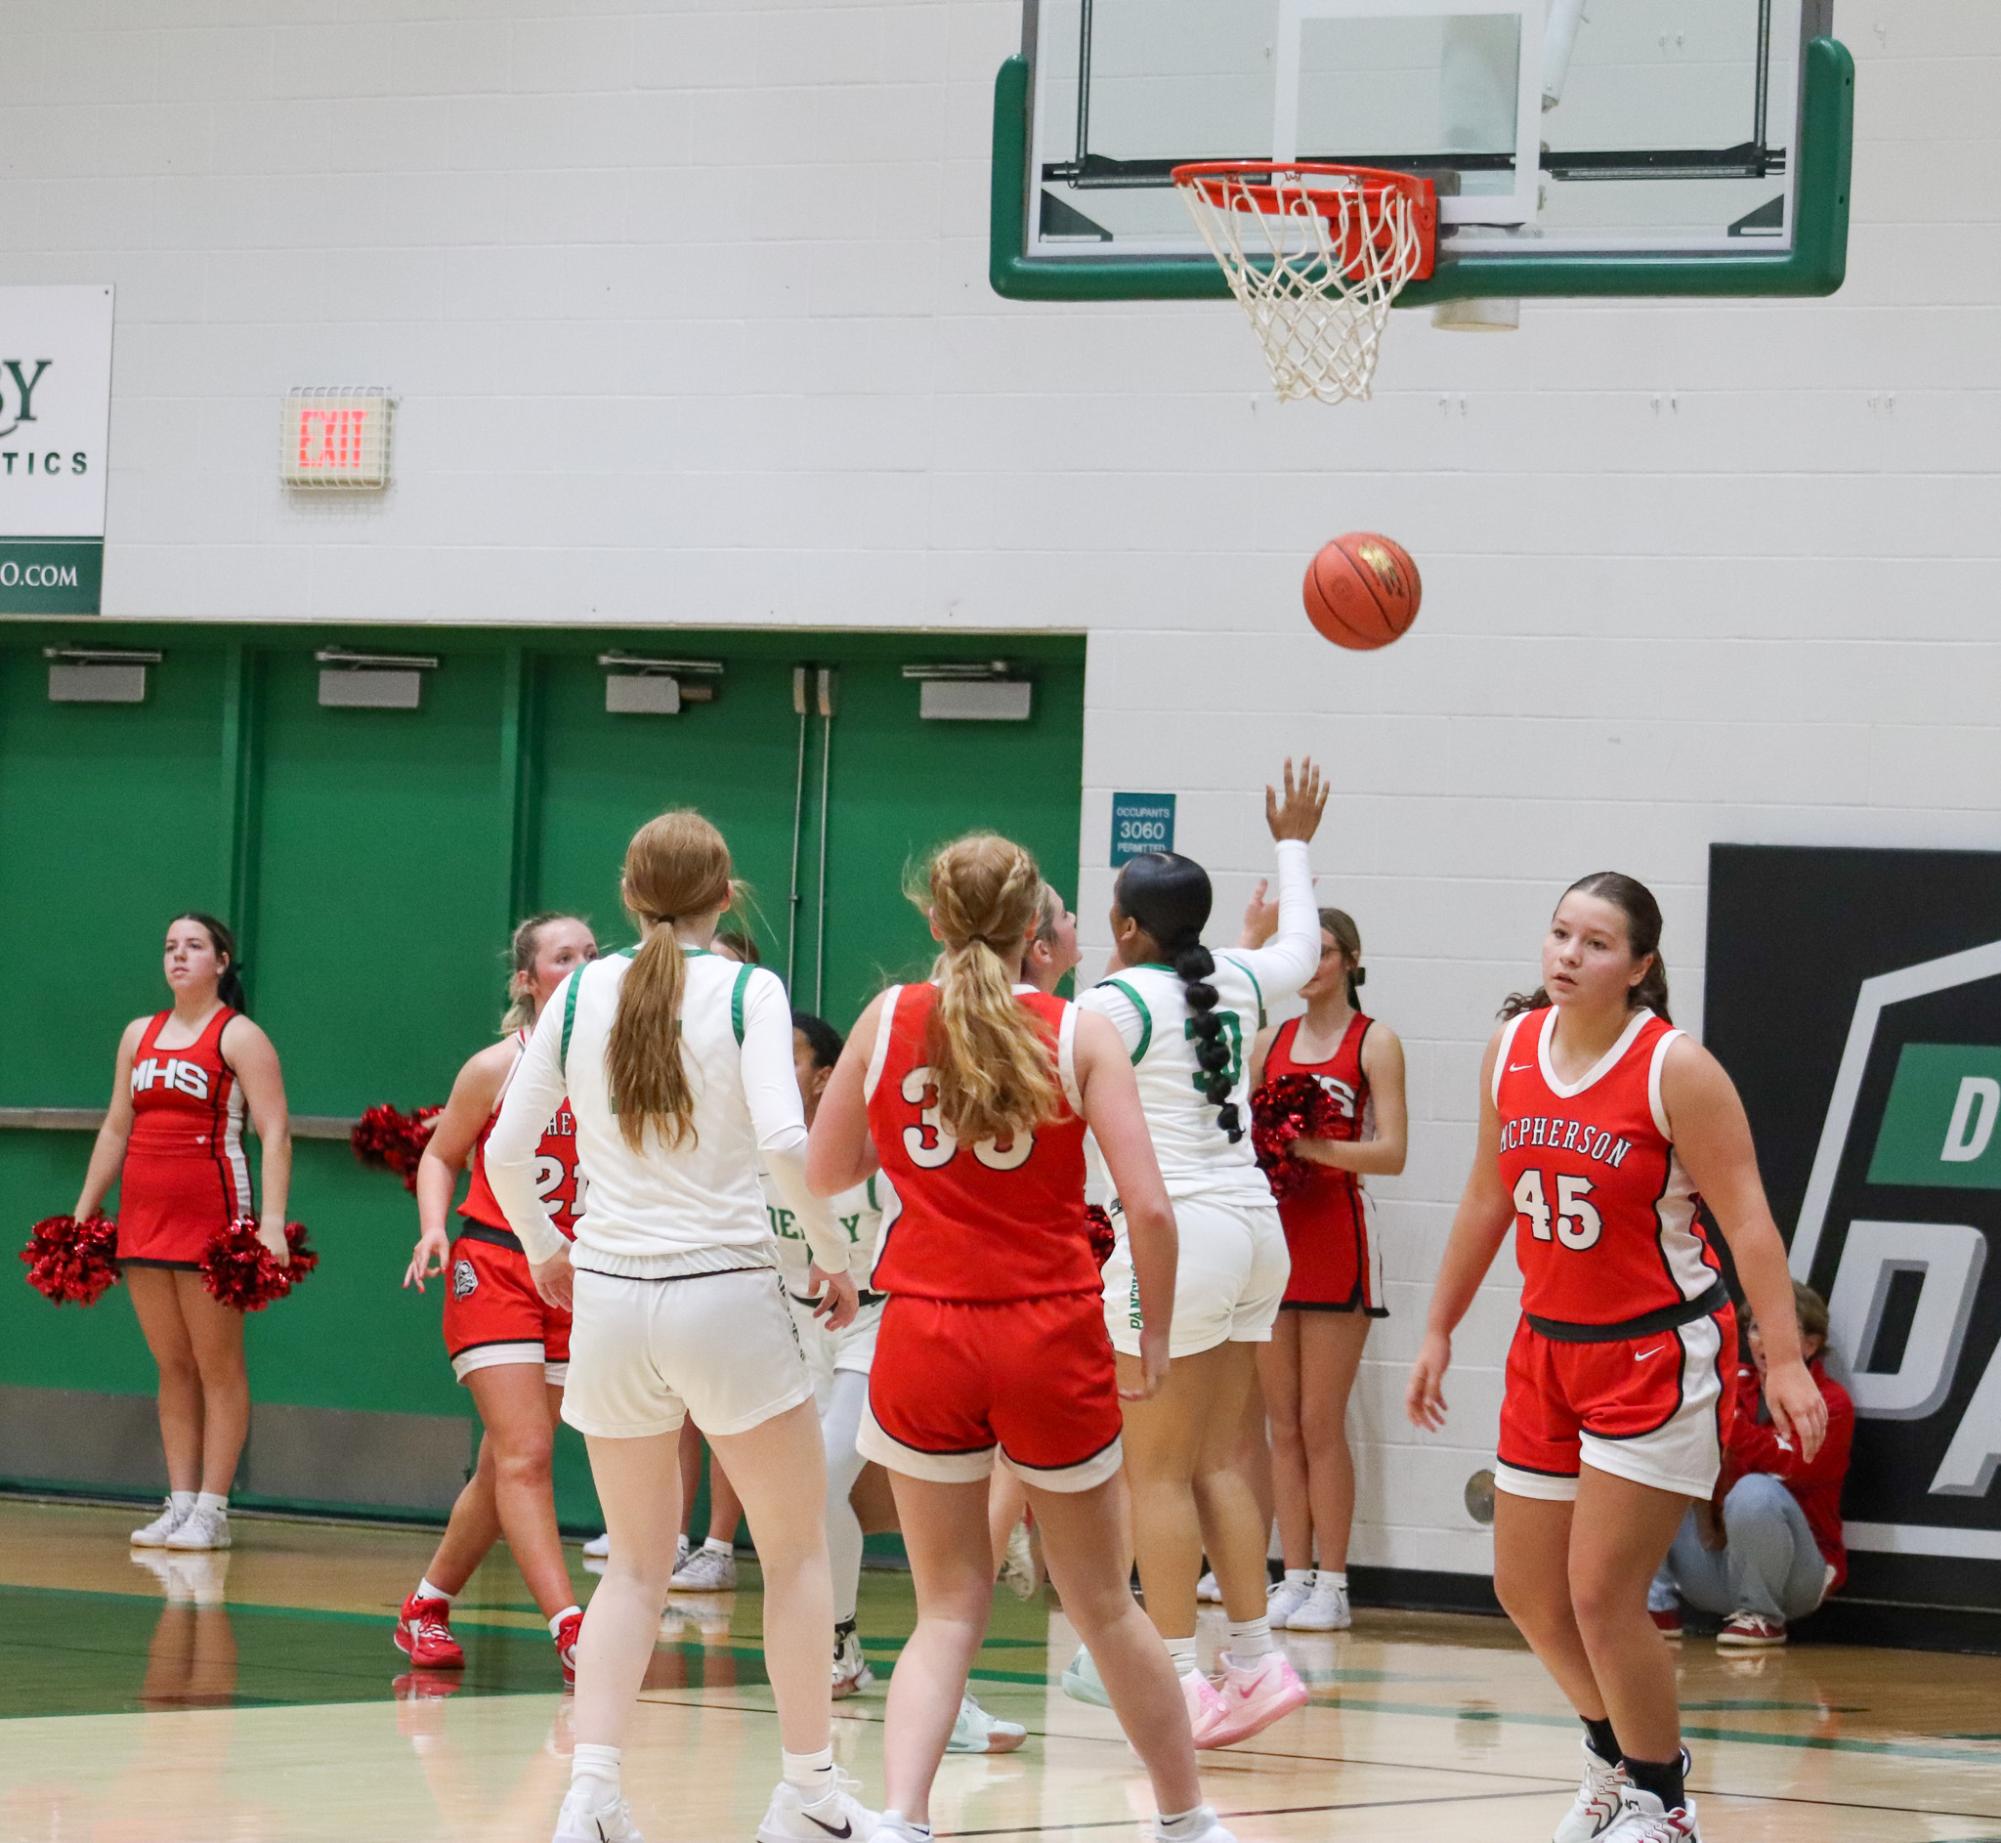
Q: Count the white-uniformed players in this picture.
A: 3